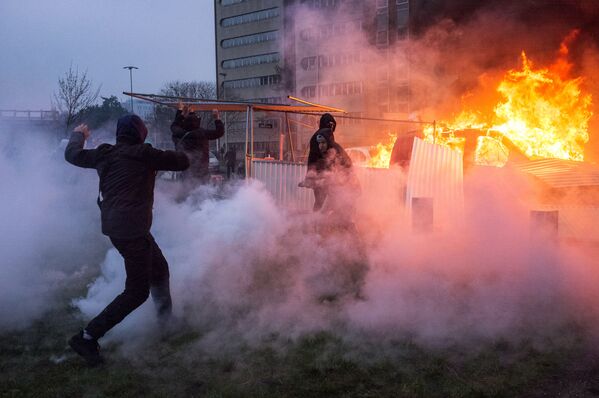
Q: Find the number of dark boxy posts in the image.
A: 2